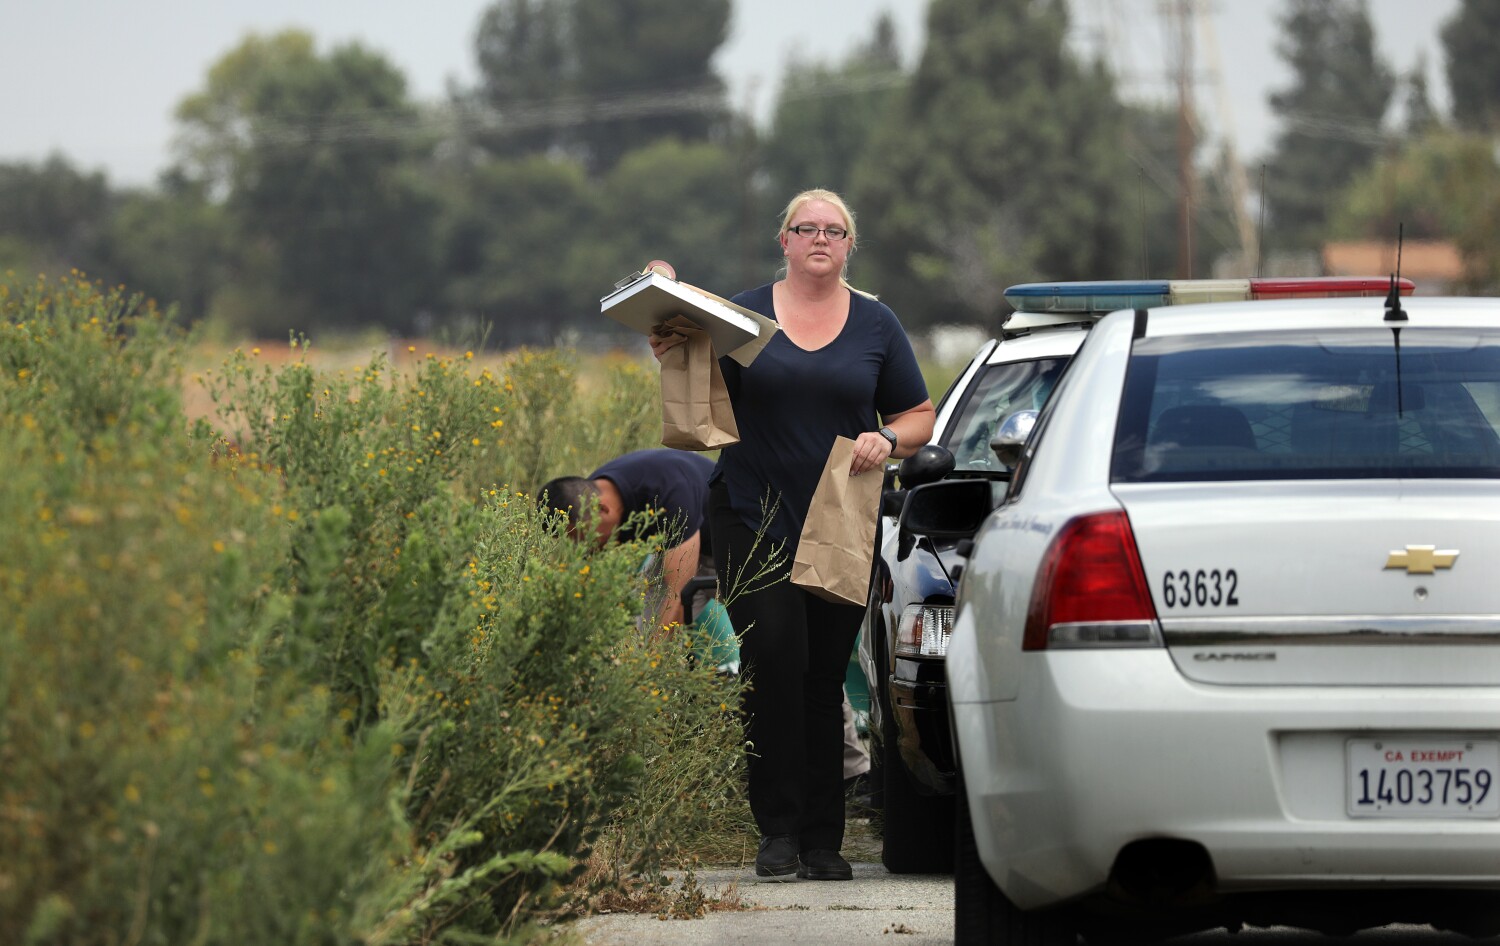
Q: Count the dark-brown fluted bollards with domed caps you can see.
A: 0